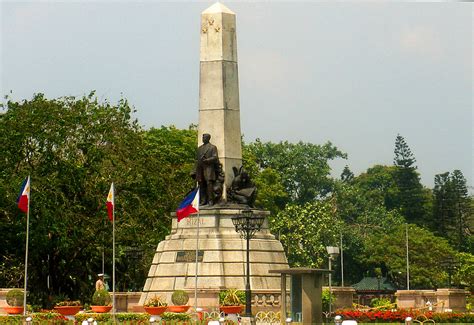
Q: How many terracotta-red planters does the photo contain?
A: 6